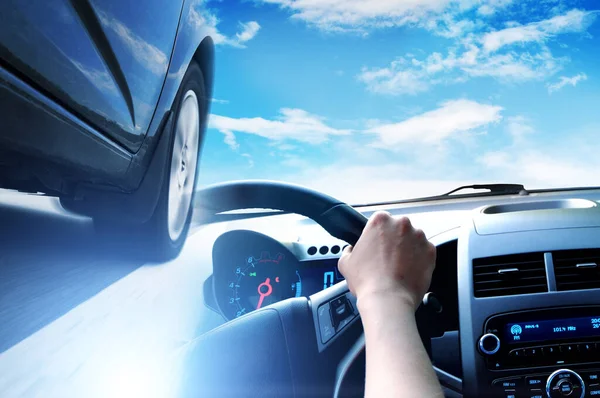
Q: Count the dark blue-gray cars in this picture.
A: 1